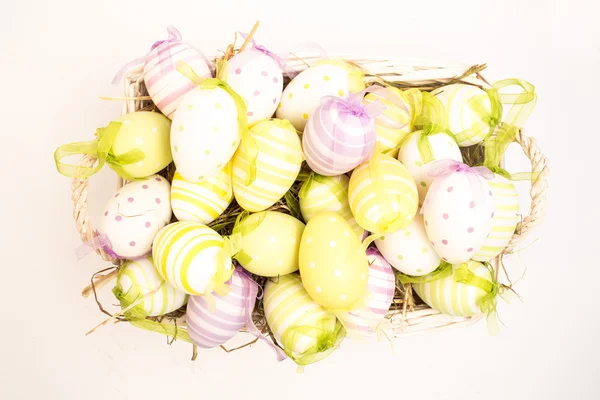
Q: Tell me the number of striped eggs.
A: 15